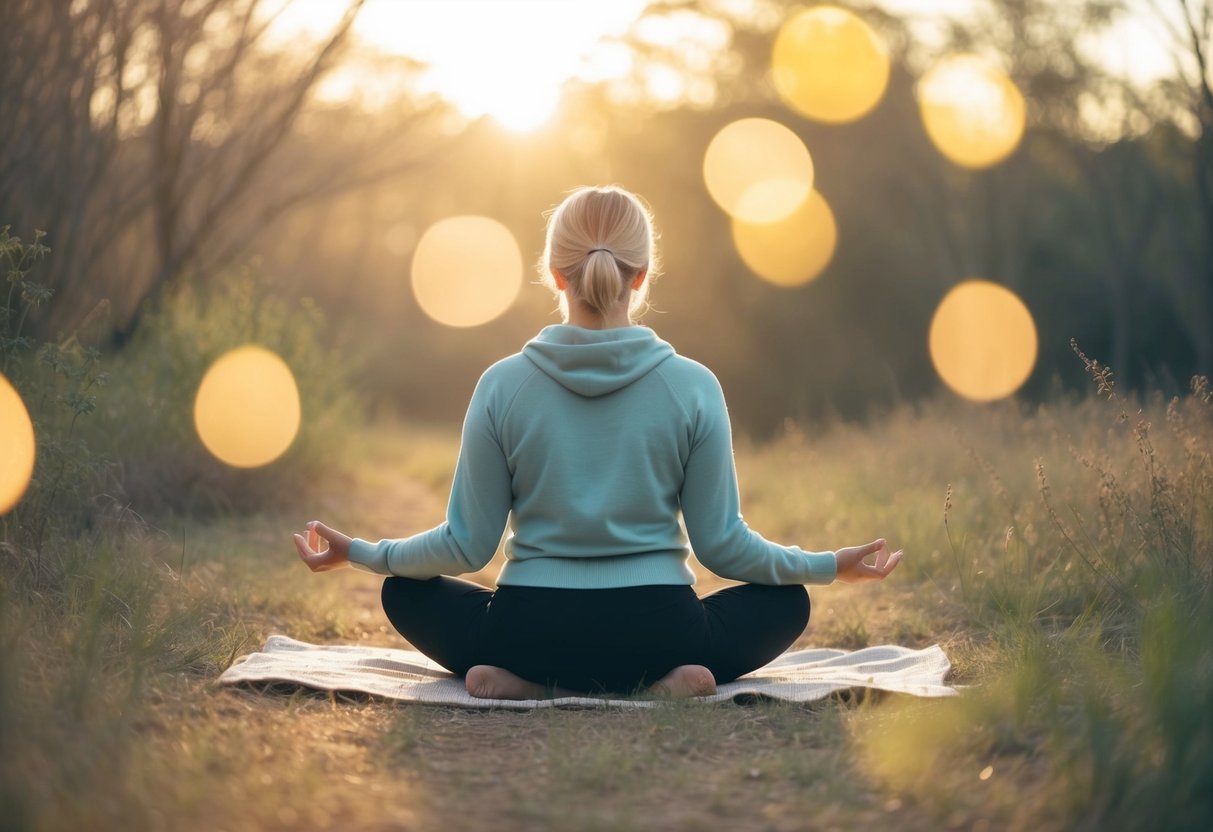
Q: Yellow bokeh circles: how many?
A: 8